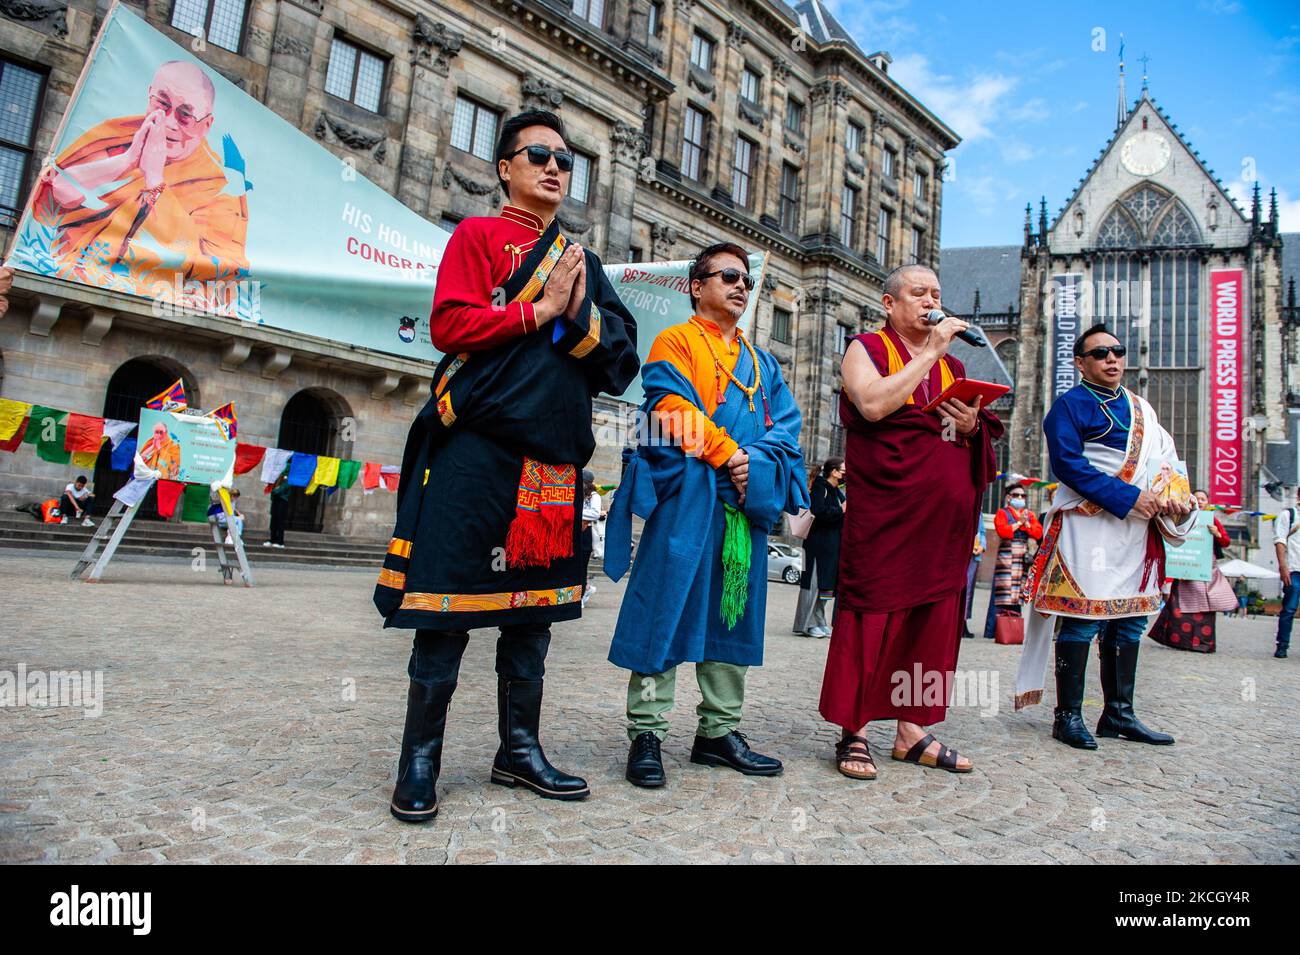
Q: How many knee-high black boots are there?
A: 4